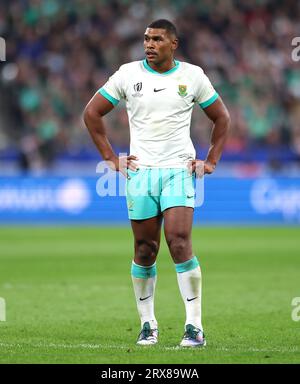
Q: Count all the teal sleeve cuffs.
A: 2